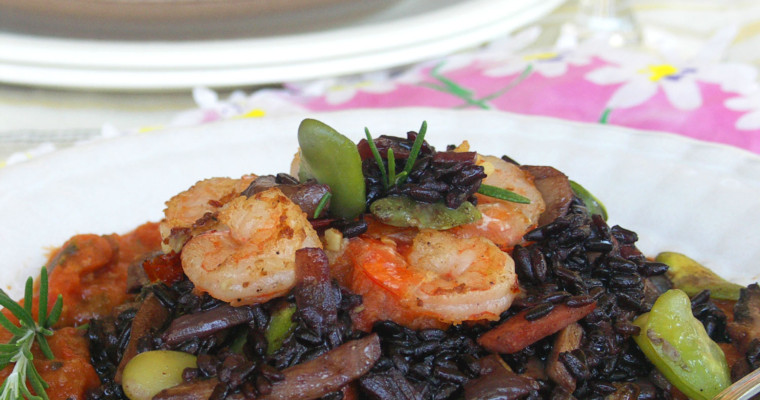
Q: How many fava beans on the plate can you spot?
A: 7